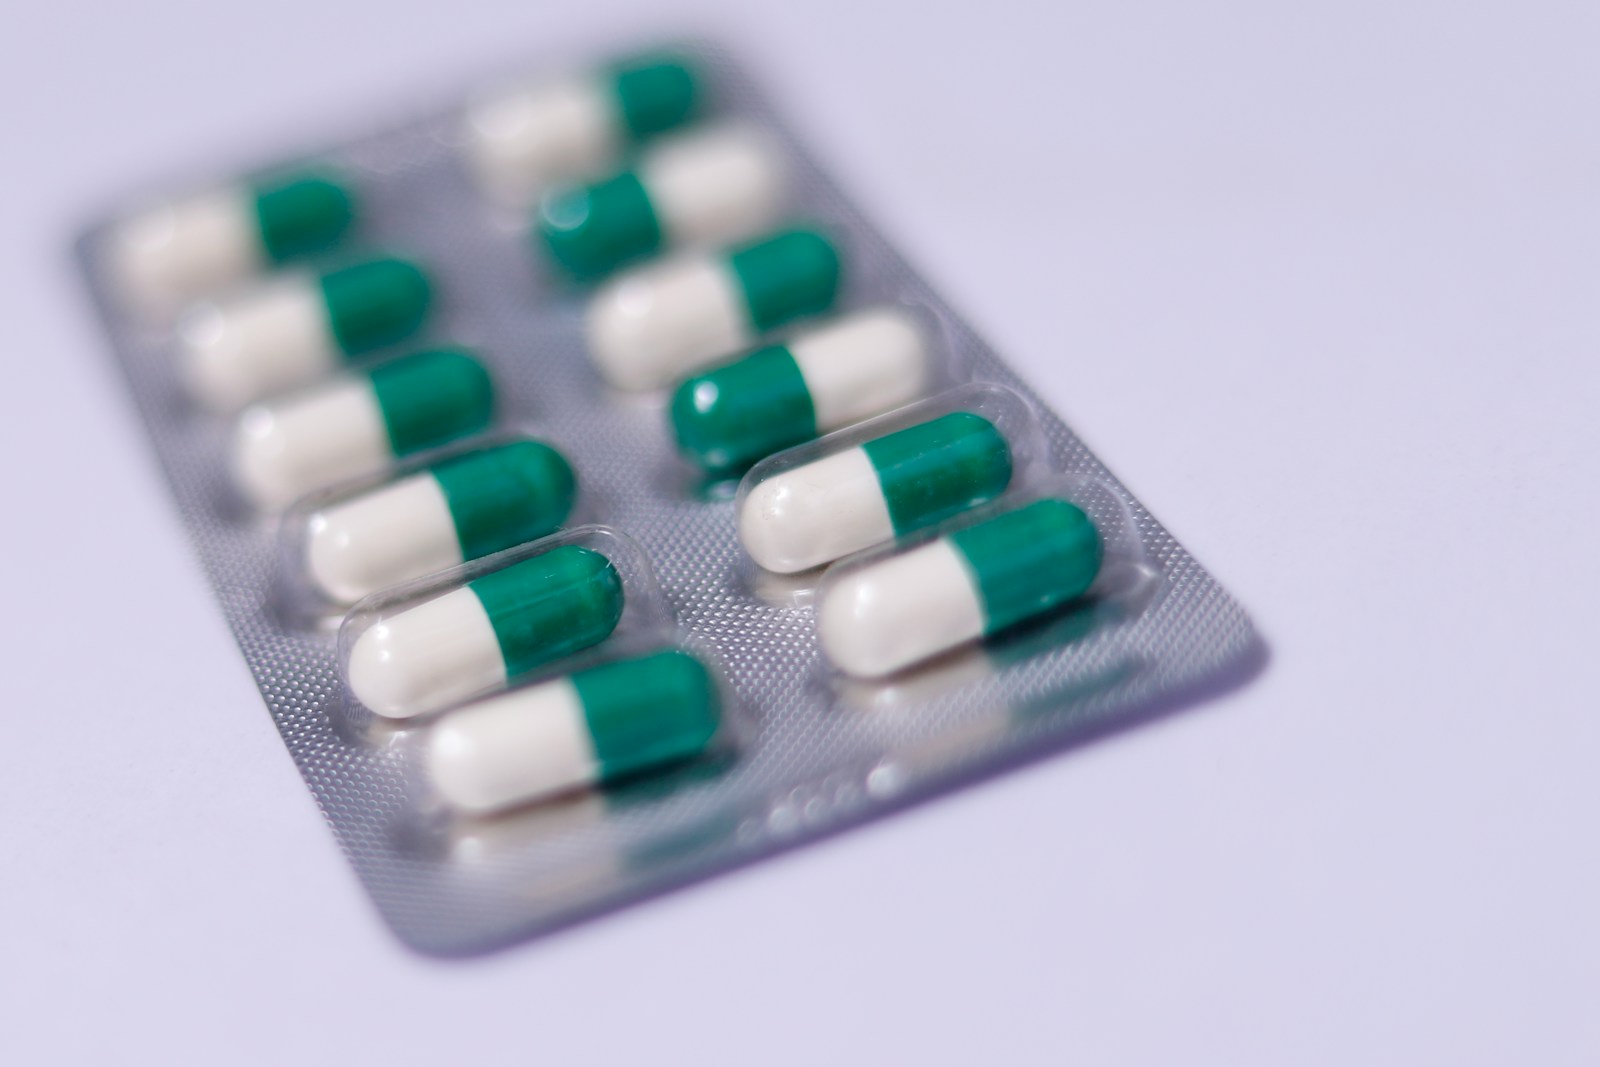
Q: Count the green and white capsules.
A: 12